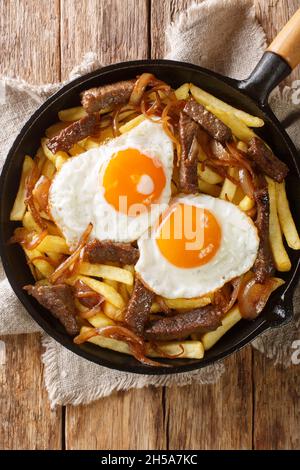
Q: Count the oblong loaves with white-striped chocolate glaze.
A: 0